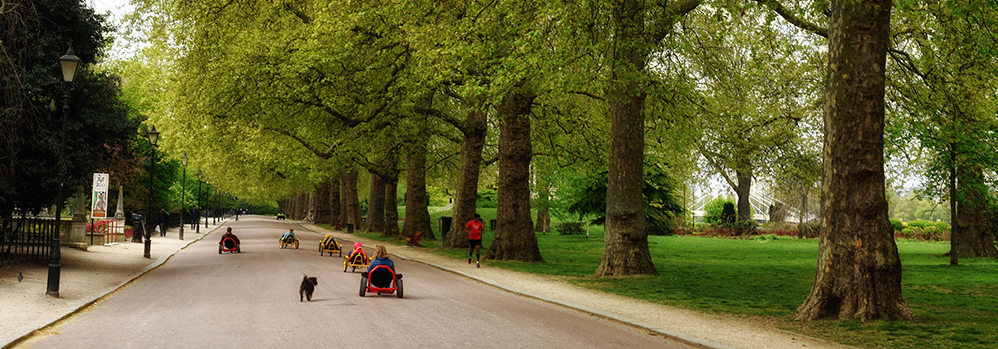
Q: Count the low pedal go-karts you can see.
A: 5